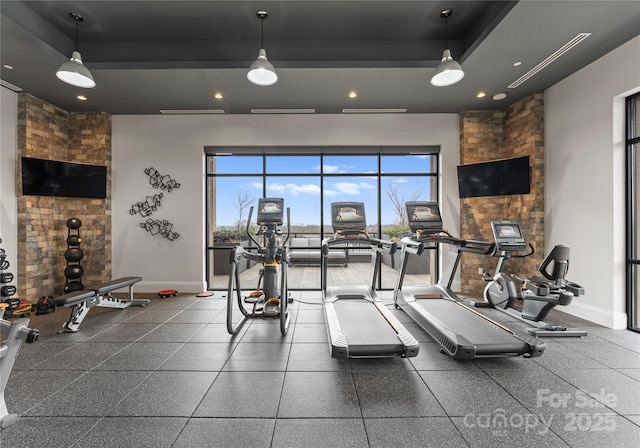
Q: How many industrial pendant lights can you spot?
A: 3